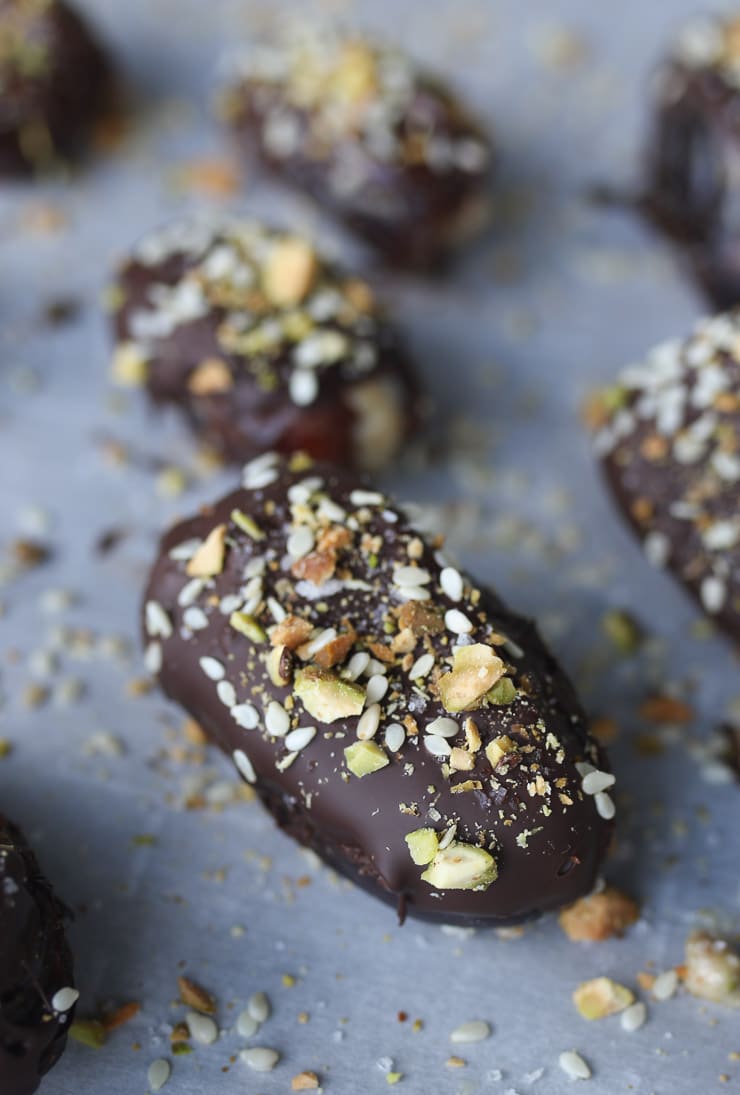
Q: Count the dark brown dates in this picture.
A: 7